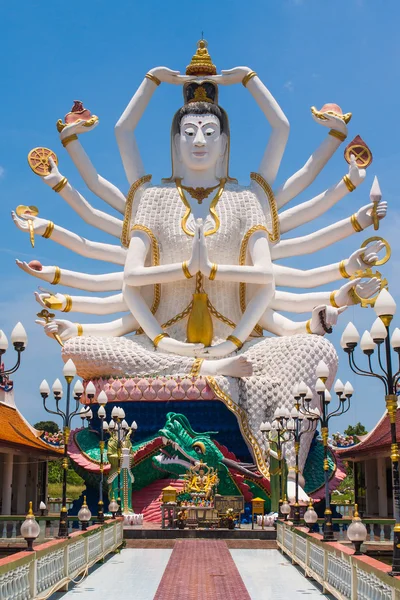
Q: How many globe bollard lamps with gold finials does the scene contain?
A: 6